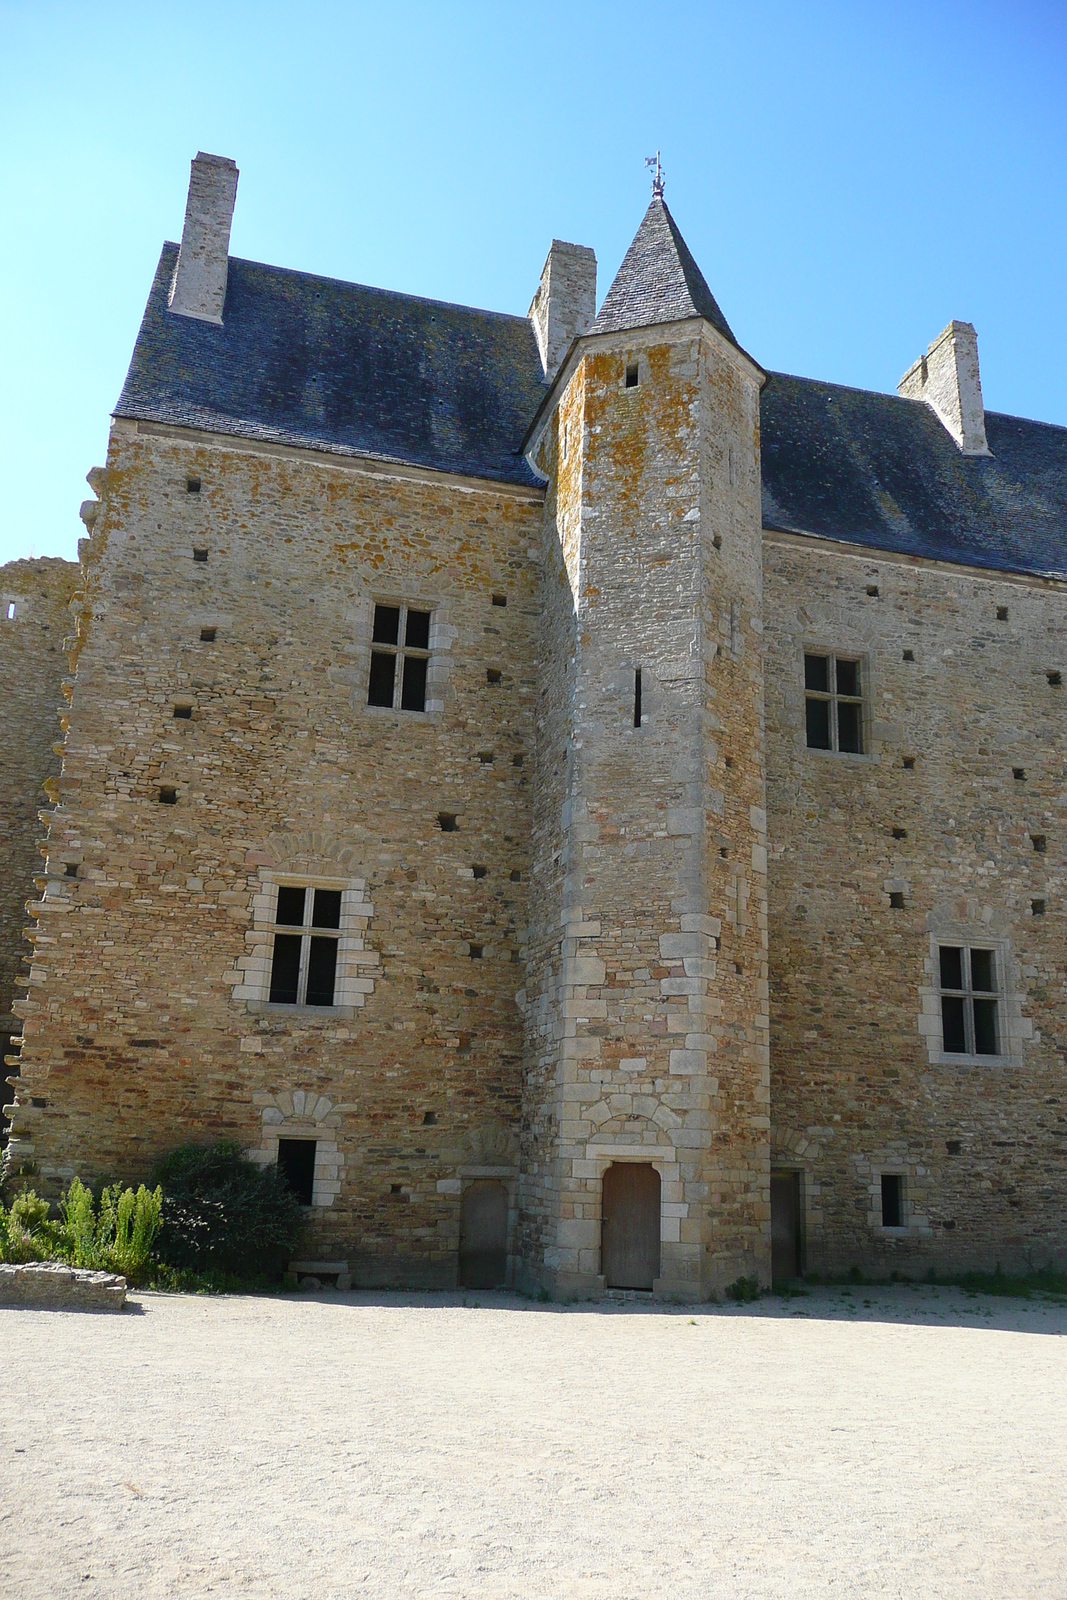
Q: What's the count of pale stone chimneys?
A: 3